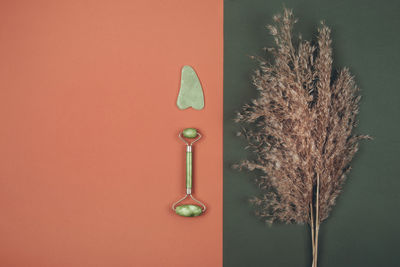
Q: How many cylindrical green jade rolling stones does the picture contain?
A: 2